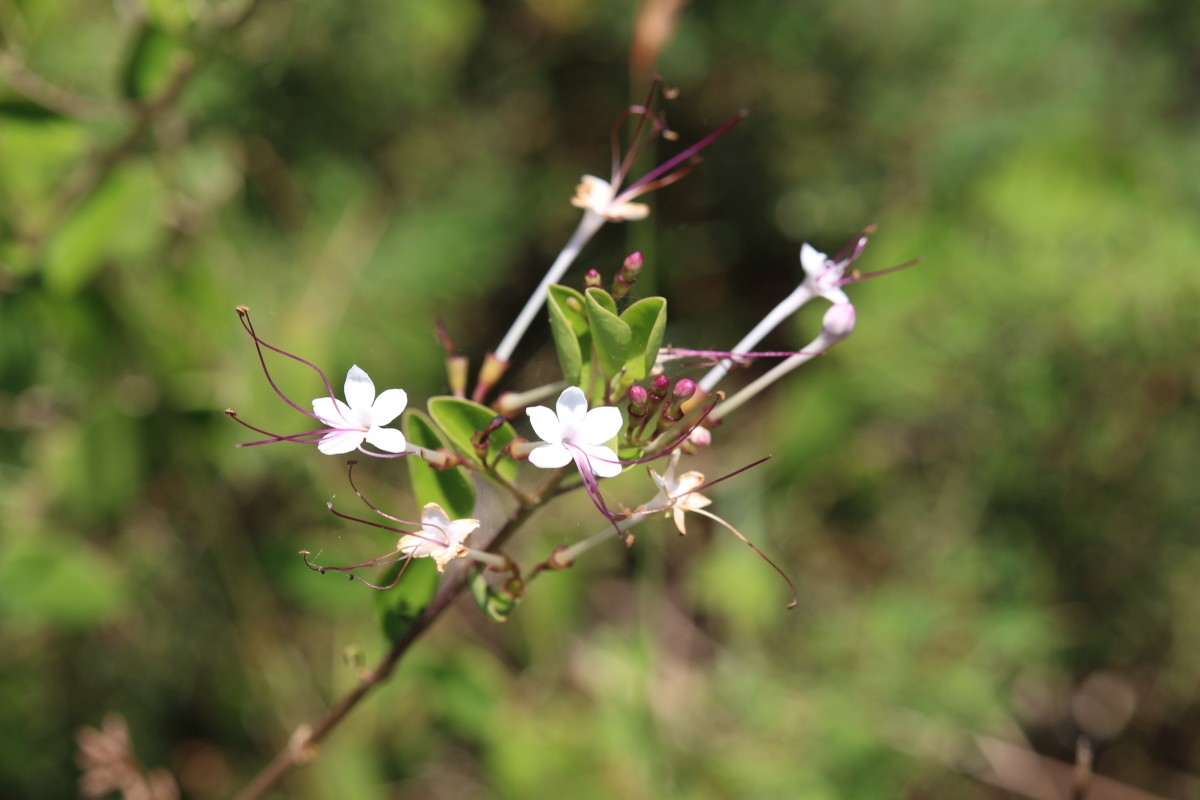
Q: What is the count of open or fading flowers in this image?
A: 6